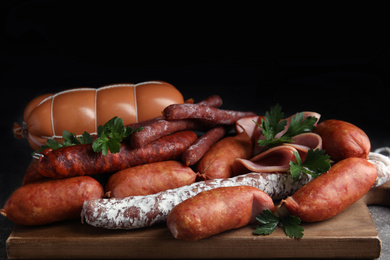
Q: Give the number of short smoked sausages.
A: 6